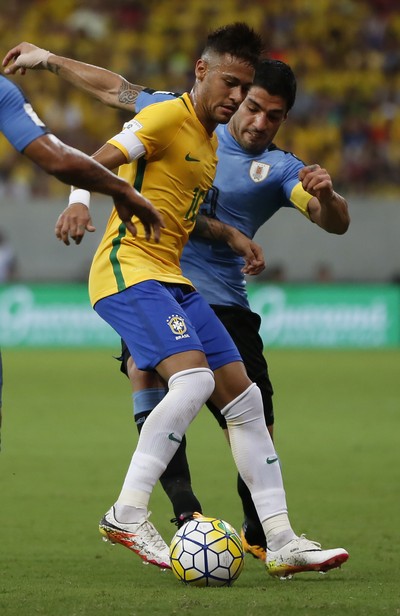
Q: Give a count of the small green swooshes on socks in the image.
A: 2